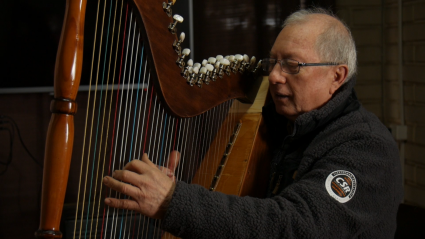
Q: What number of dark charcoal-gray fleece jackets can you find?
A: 1